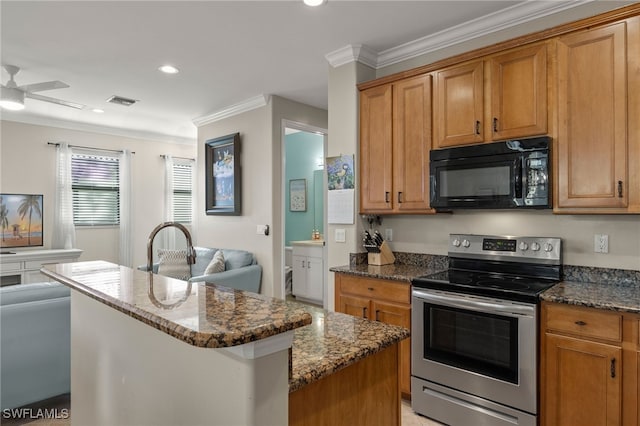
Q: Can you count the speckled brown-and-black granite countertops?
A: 4